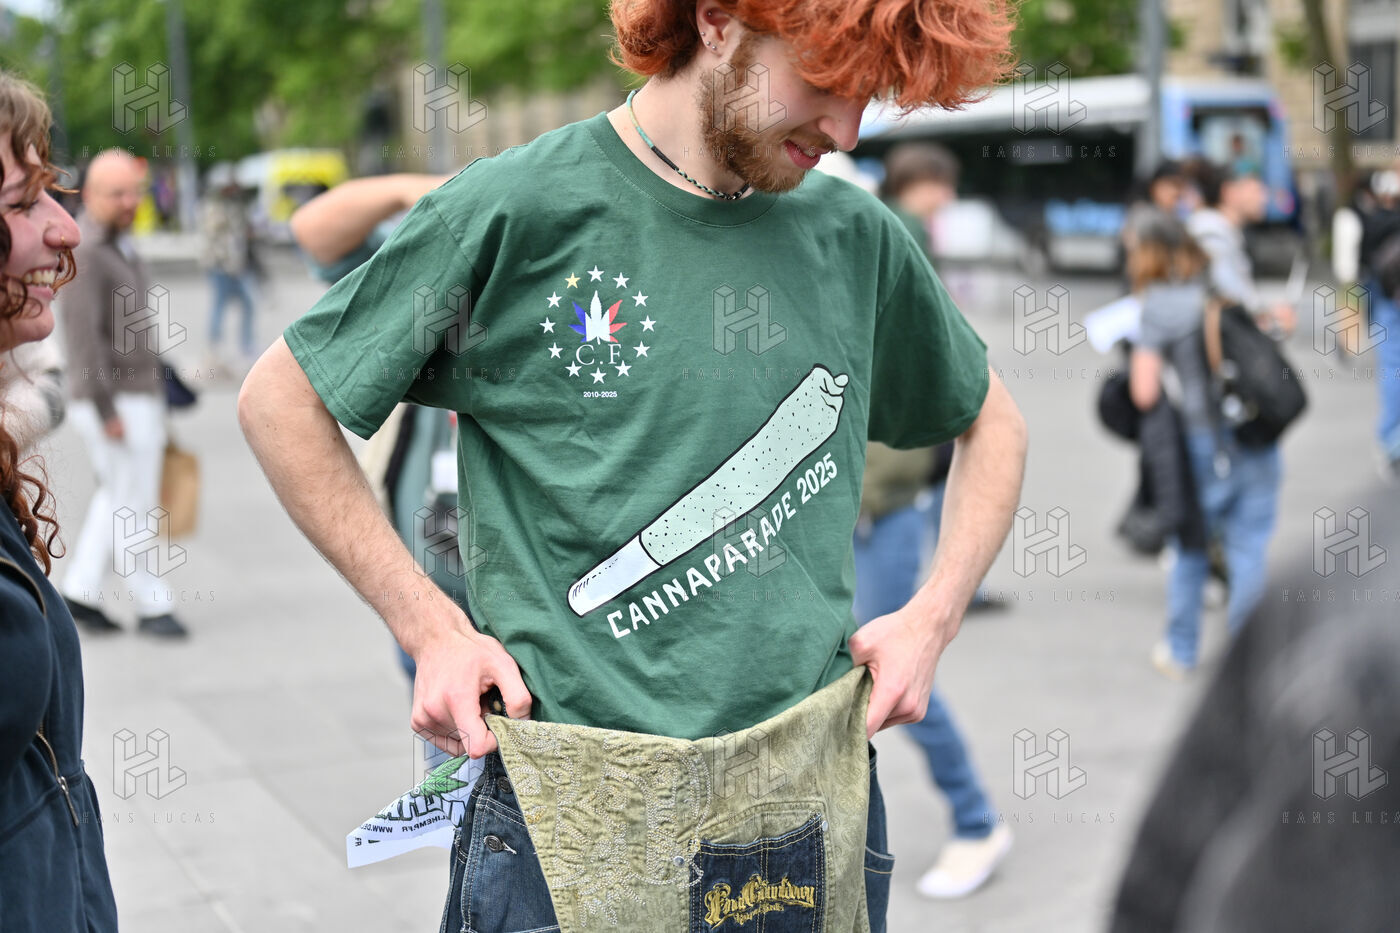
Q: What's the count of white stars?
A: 11